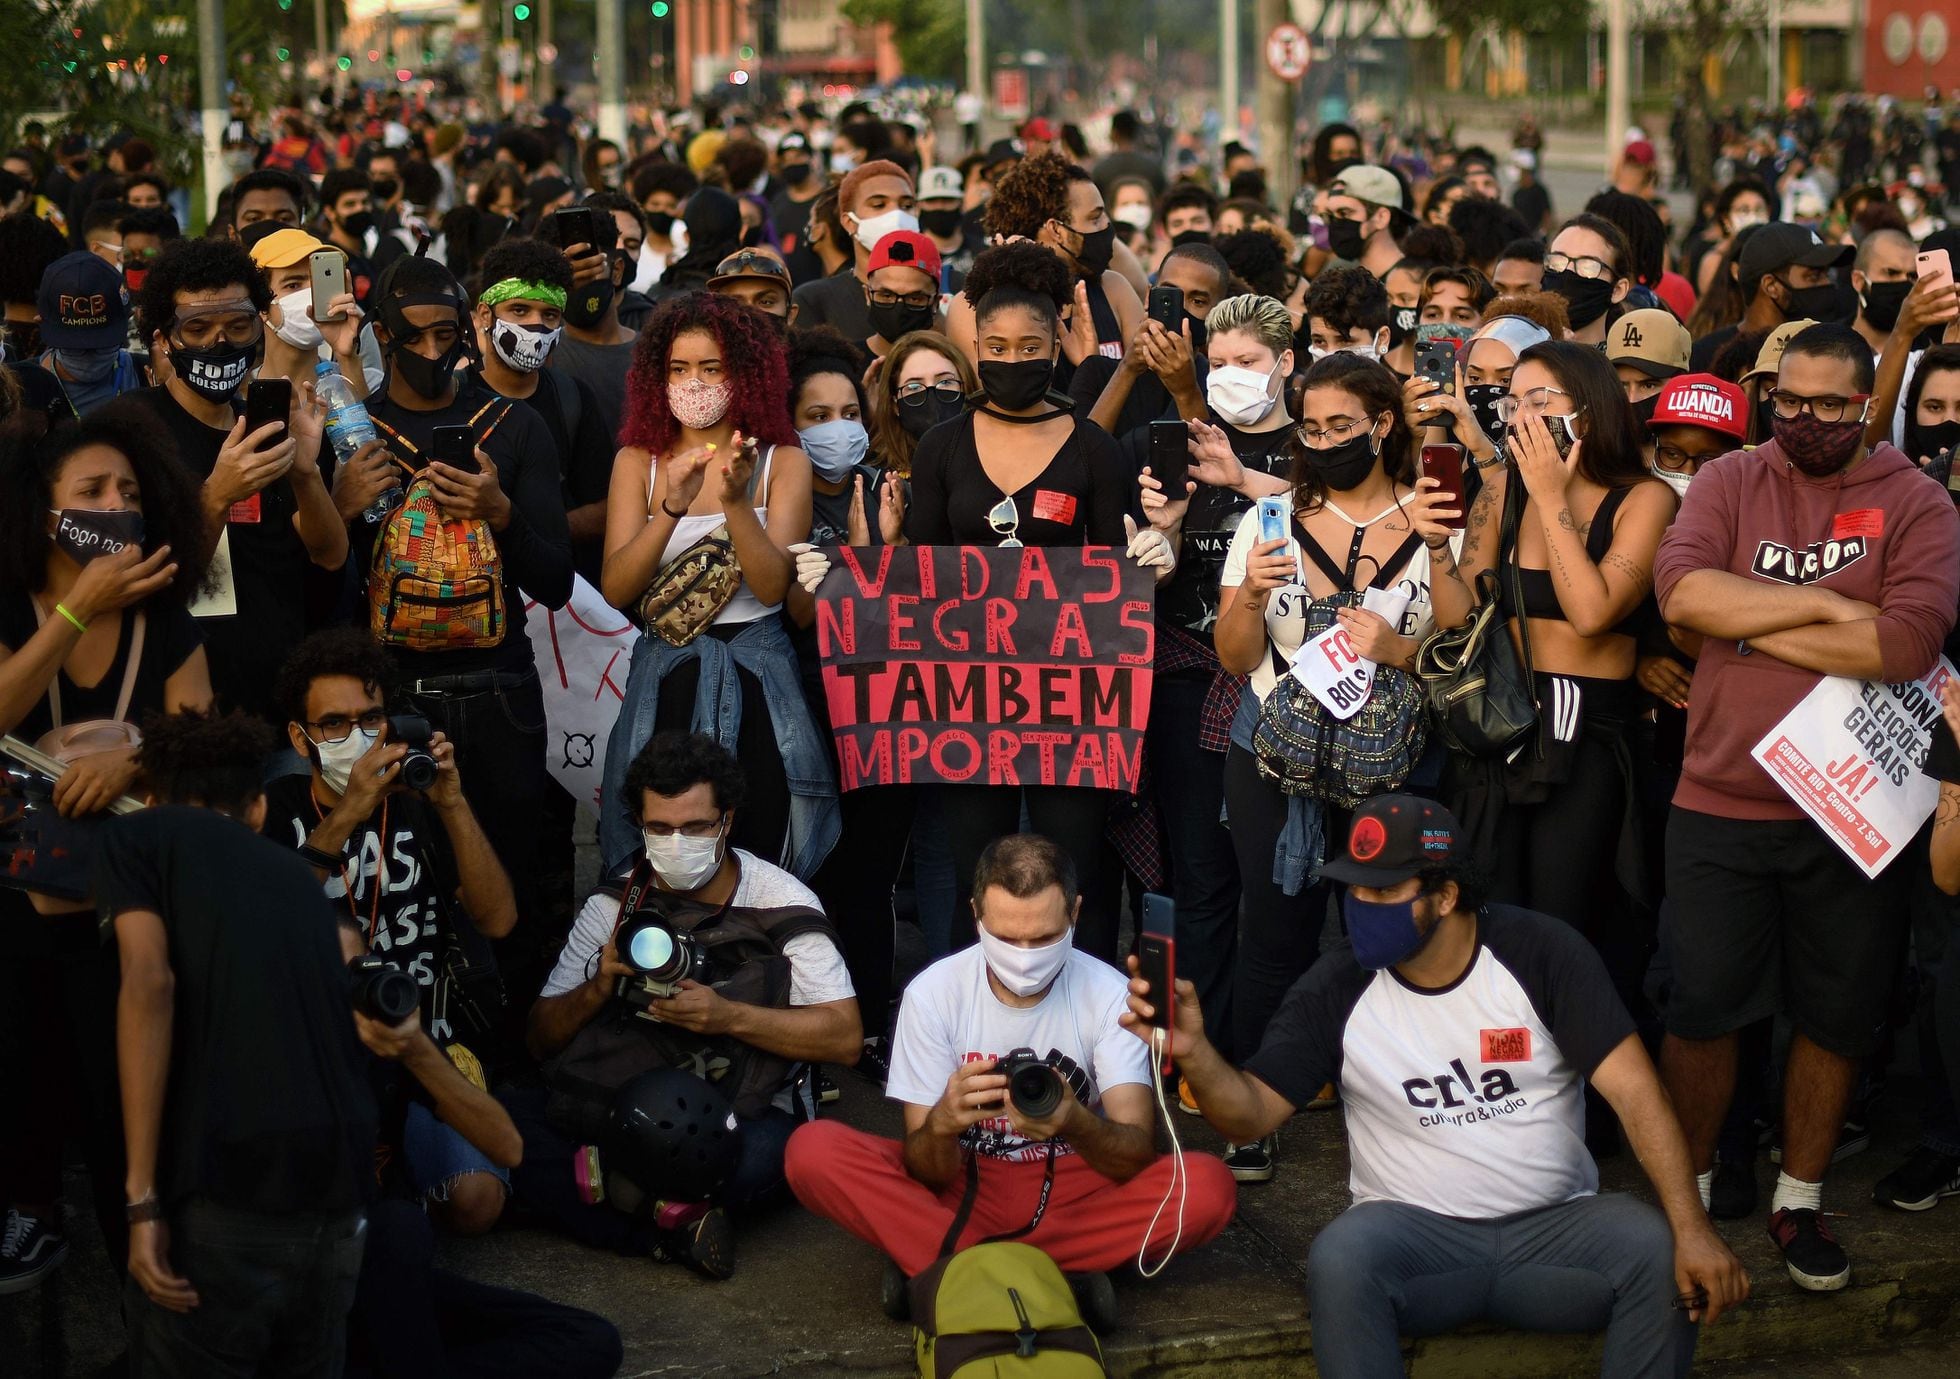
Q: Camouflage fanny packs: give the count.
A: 1